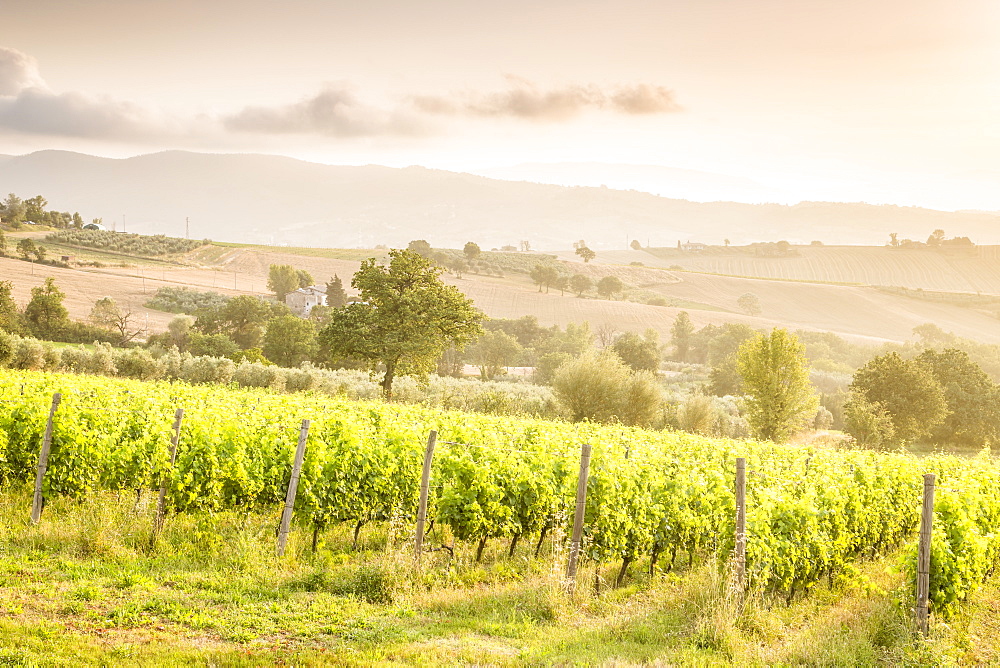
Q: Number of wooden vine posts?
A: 7